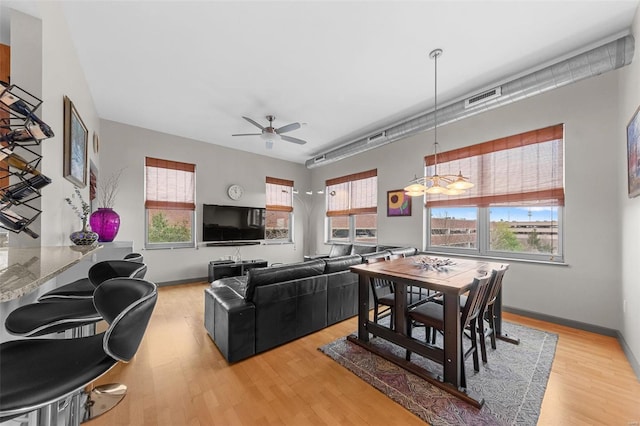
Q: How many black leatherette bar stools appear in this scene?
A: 3